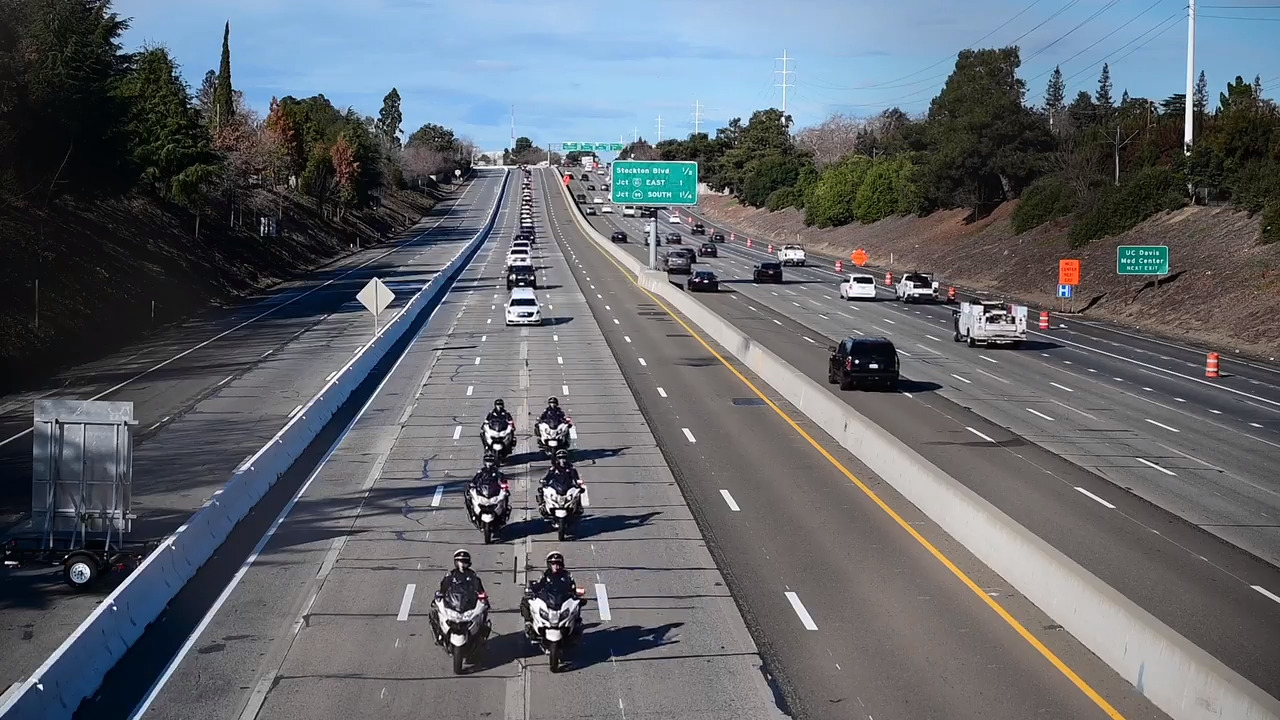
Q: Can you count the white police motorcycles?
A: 6